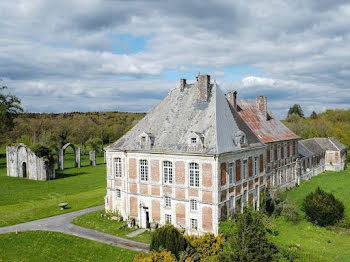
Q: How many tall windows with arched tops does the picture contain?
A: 4